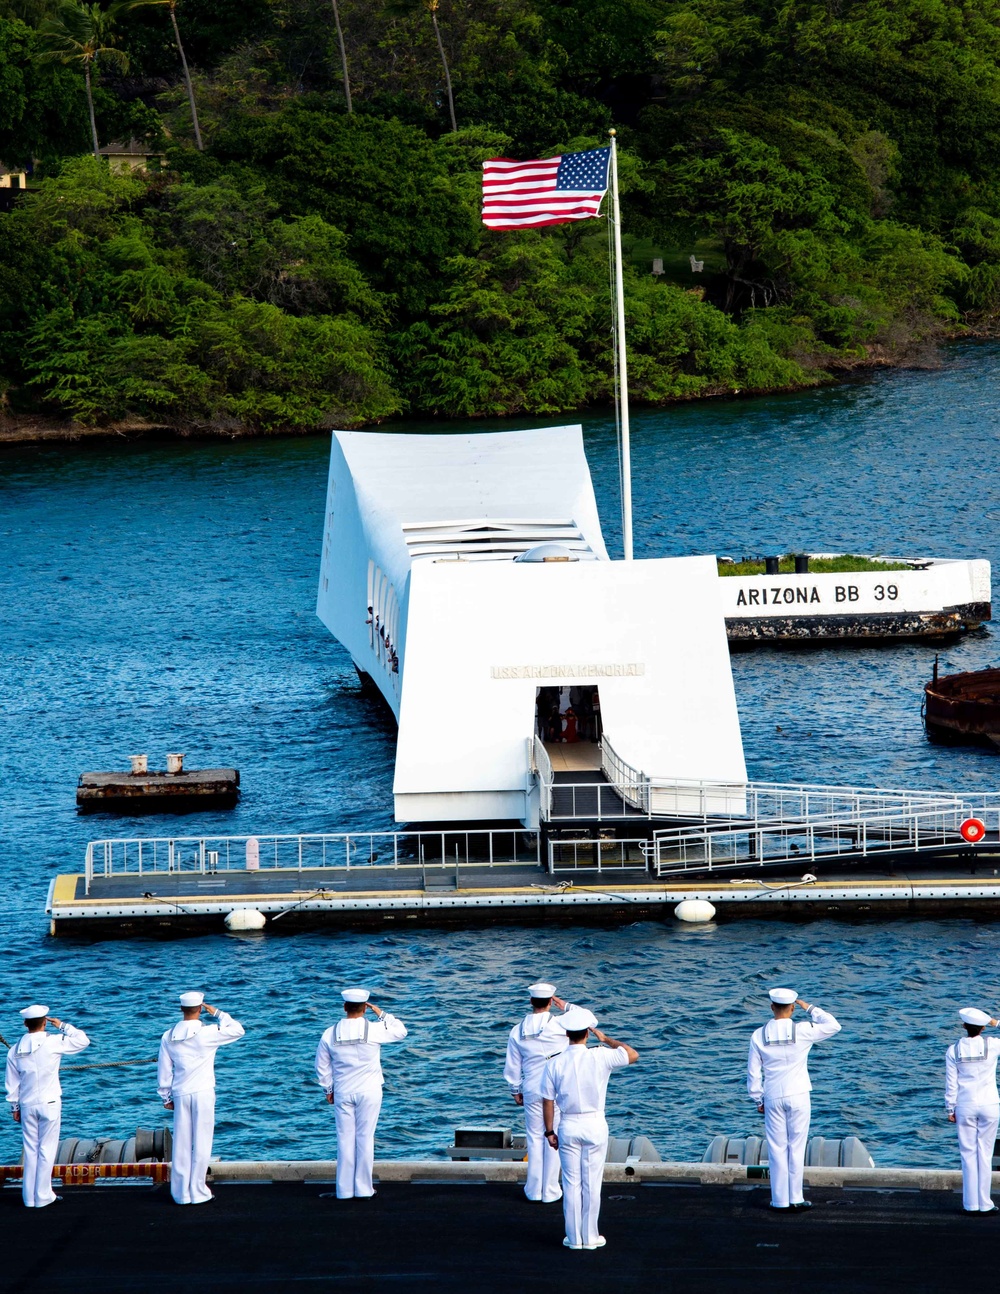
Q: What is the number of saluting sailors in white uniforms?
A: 7